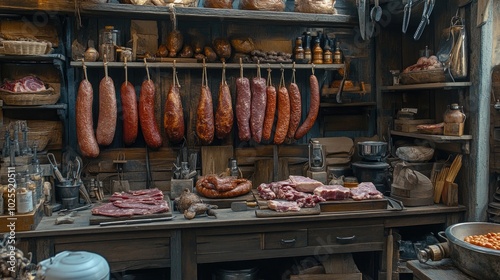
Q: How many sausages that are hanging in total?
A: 13